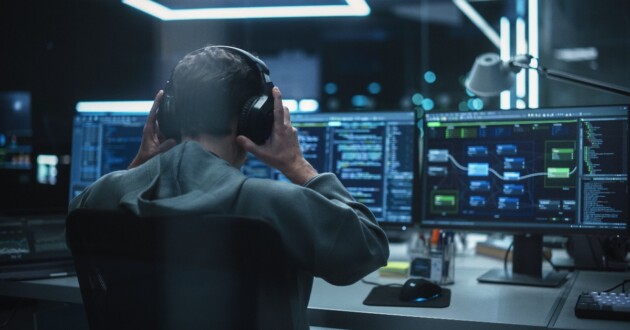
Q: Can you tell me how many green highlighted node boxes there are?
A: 3